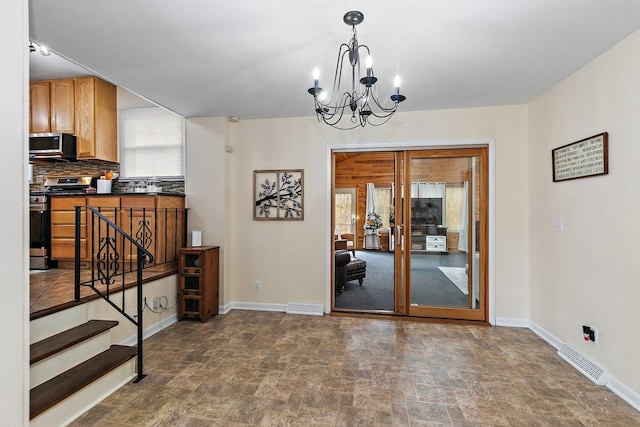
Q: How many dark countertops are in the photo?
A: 1